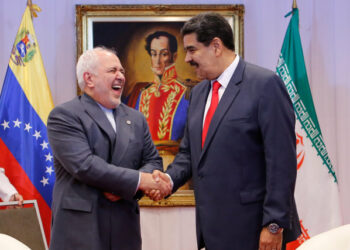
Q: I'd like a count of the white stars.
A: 8